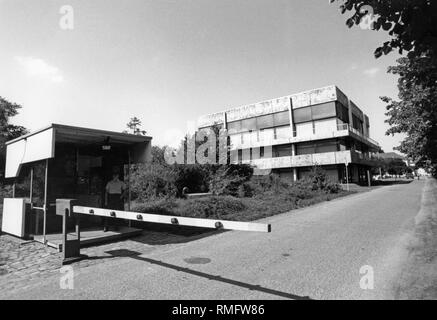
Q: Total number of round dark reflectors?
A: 5